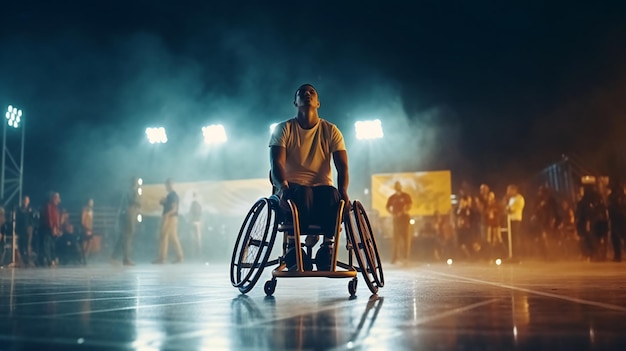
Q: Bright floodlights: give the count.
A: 5